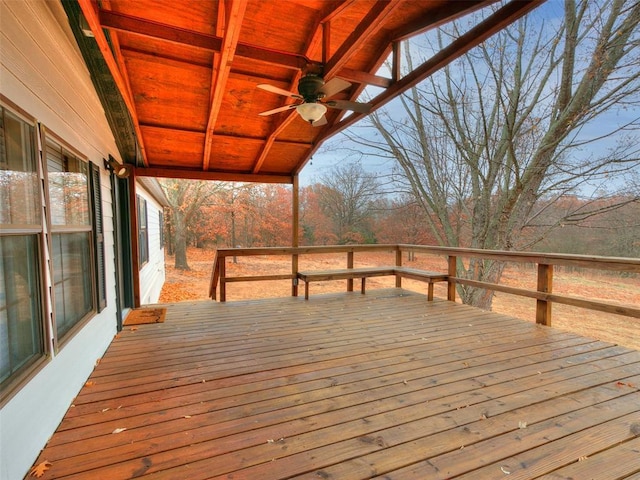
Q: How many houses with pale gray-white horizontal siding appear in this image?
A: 1